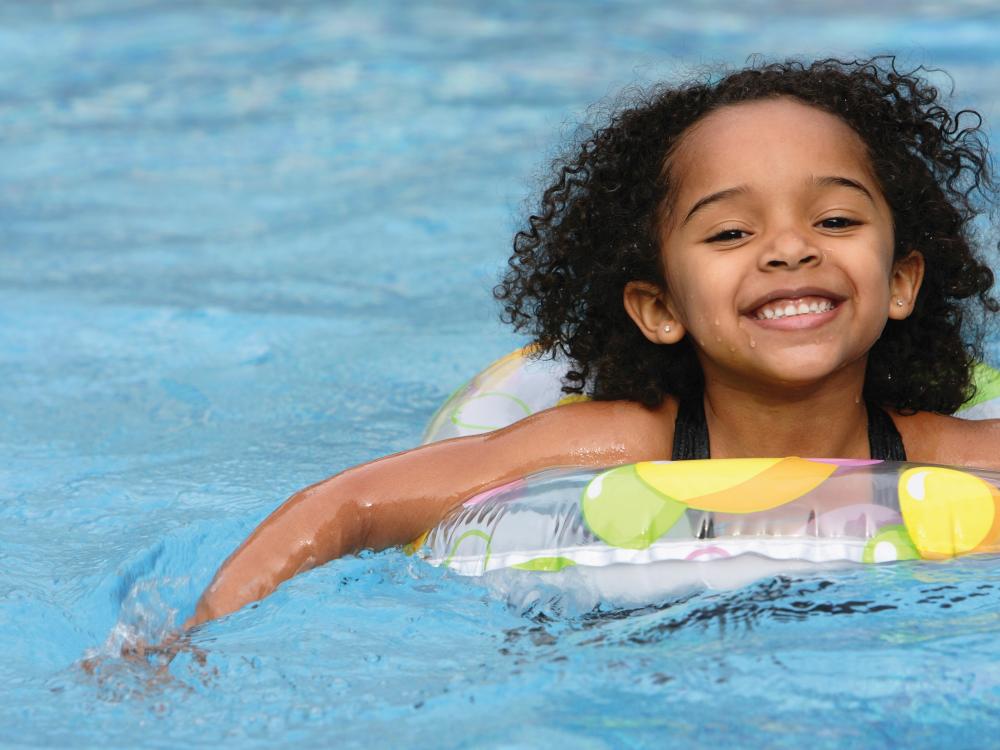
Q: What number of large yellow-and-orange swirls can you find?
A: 2